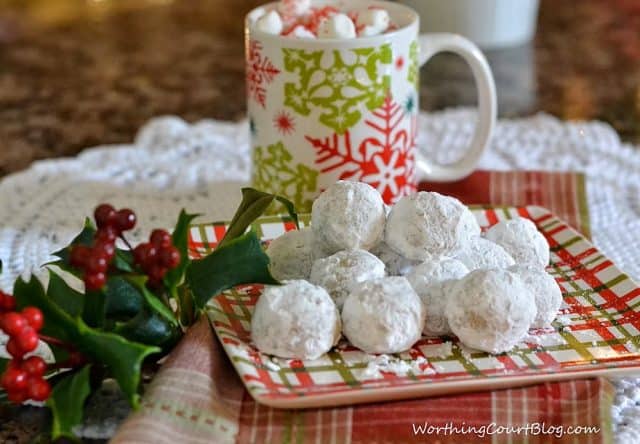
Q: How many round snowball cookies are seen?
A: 12